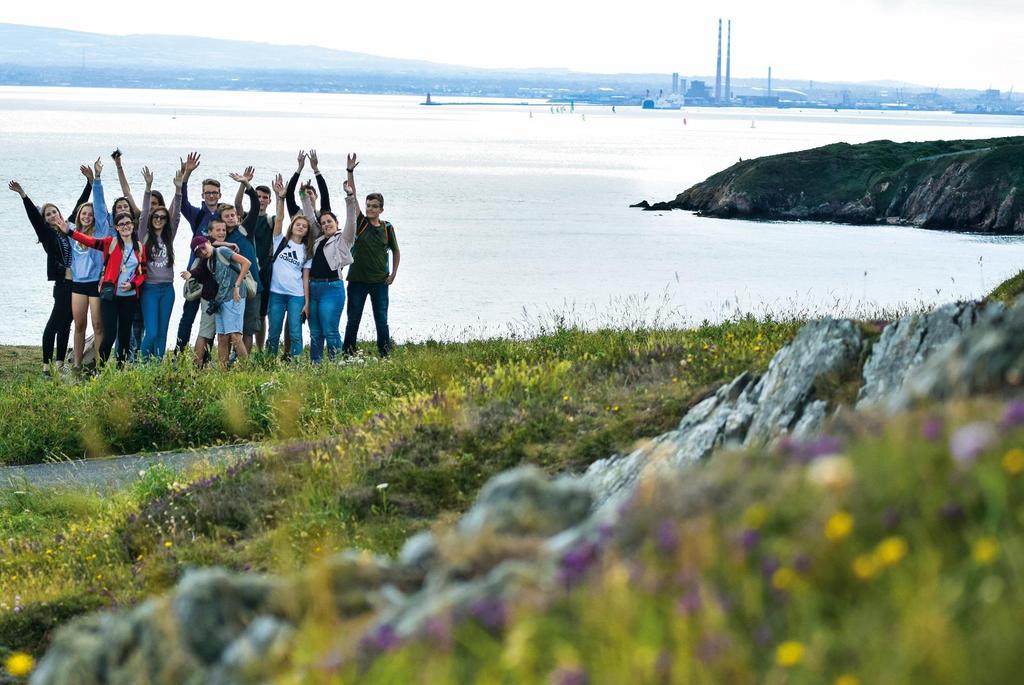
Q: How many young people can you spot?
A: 15